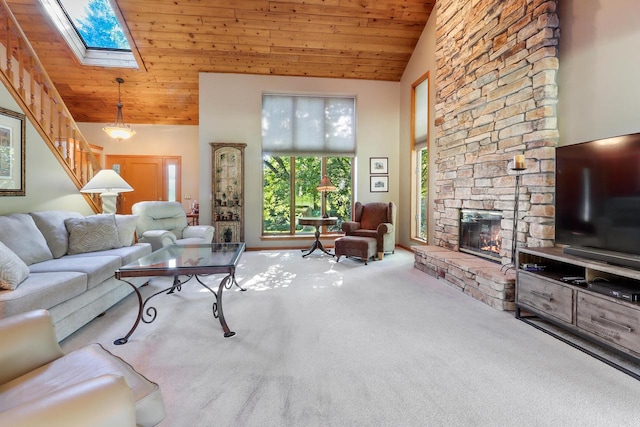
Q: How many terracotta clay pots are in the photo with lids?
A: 0